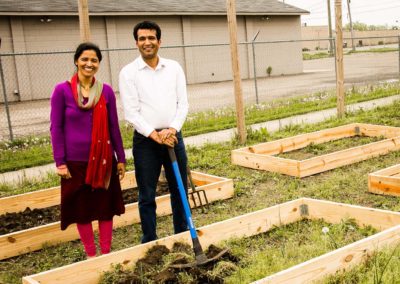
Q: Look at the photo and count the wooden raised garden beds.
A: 4